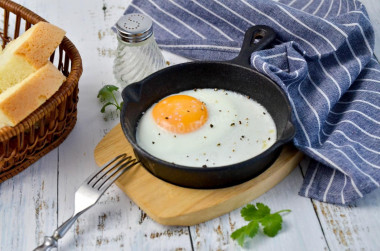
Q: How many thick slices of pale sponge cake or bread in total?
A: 2